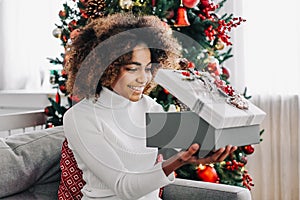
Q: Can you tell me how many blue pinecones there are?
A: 0